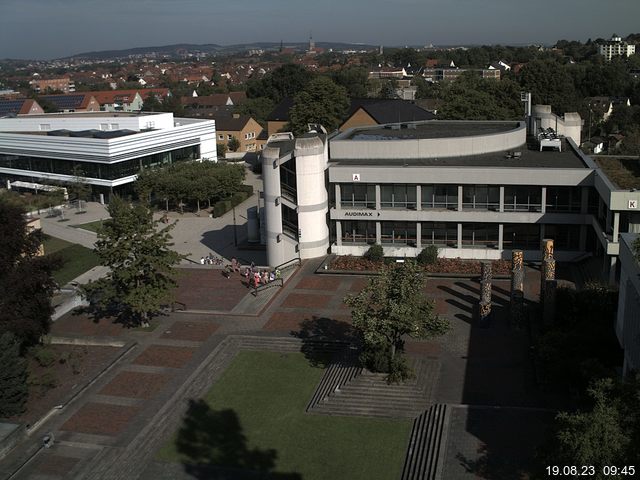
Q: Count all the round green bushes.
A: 2